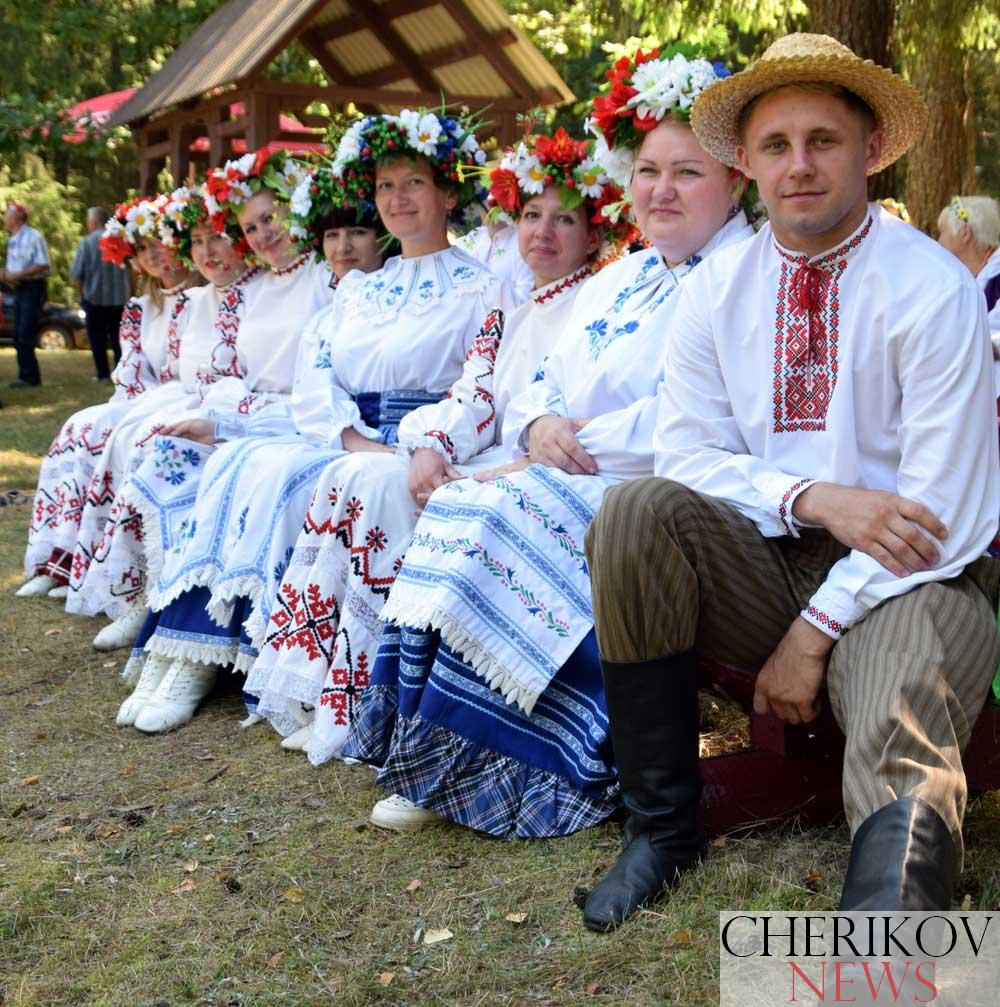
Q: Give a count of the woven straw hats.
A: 1